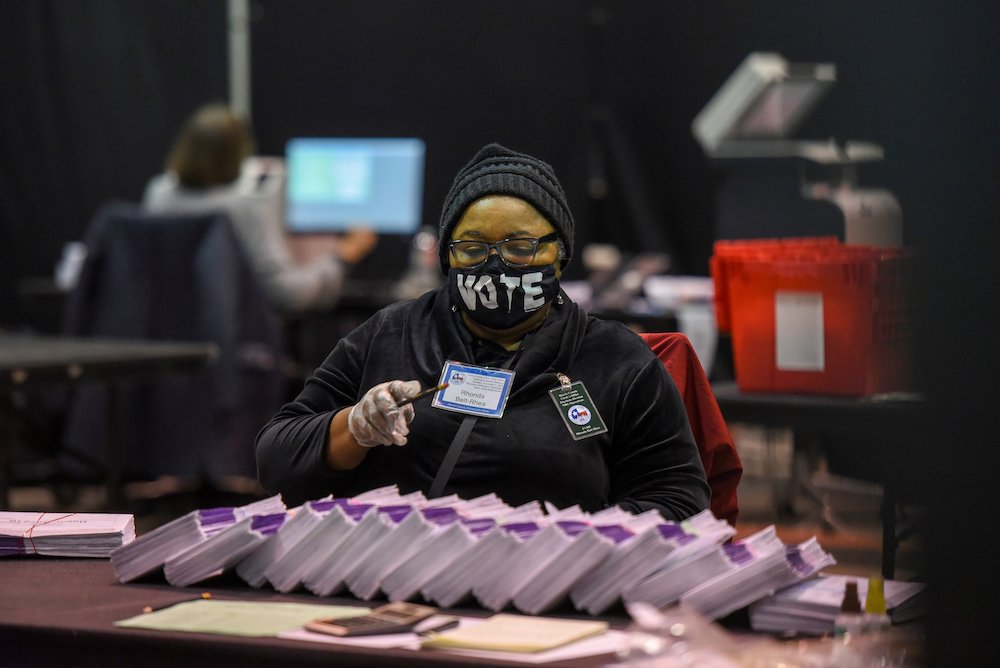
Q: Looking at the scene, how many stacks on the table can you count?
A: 15